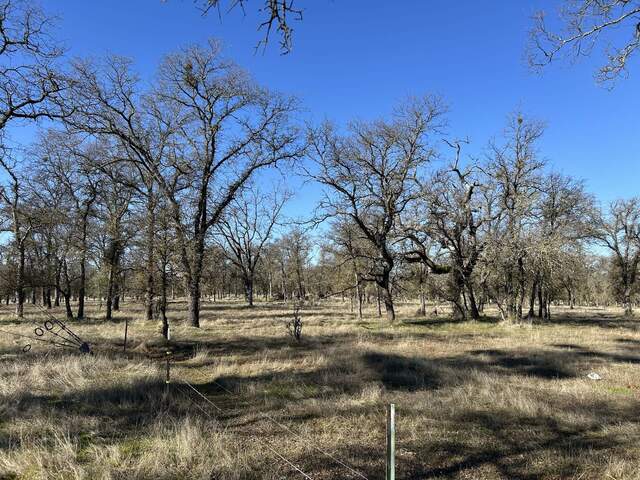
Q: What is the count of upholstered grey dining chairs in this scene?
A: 0